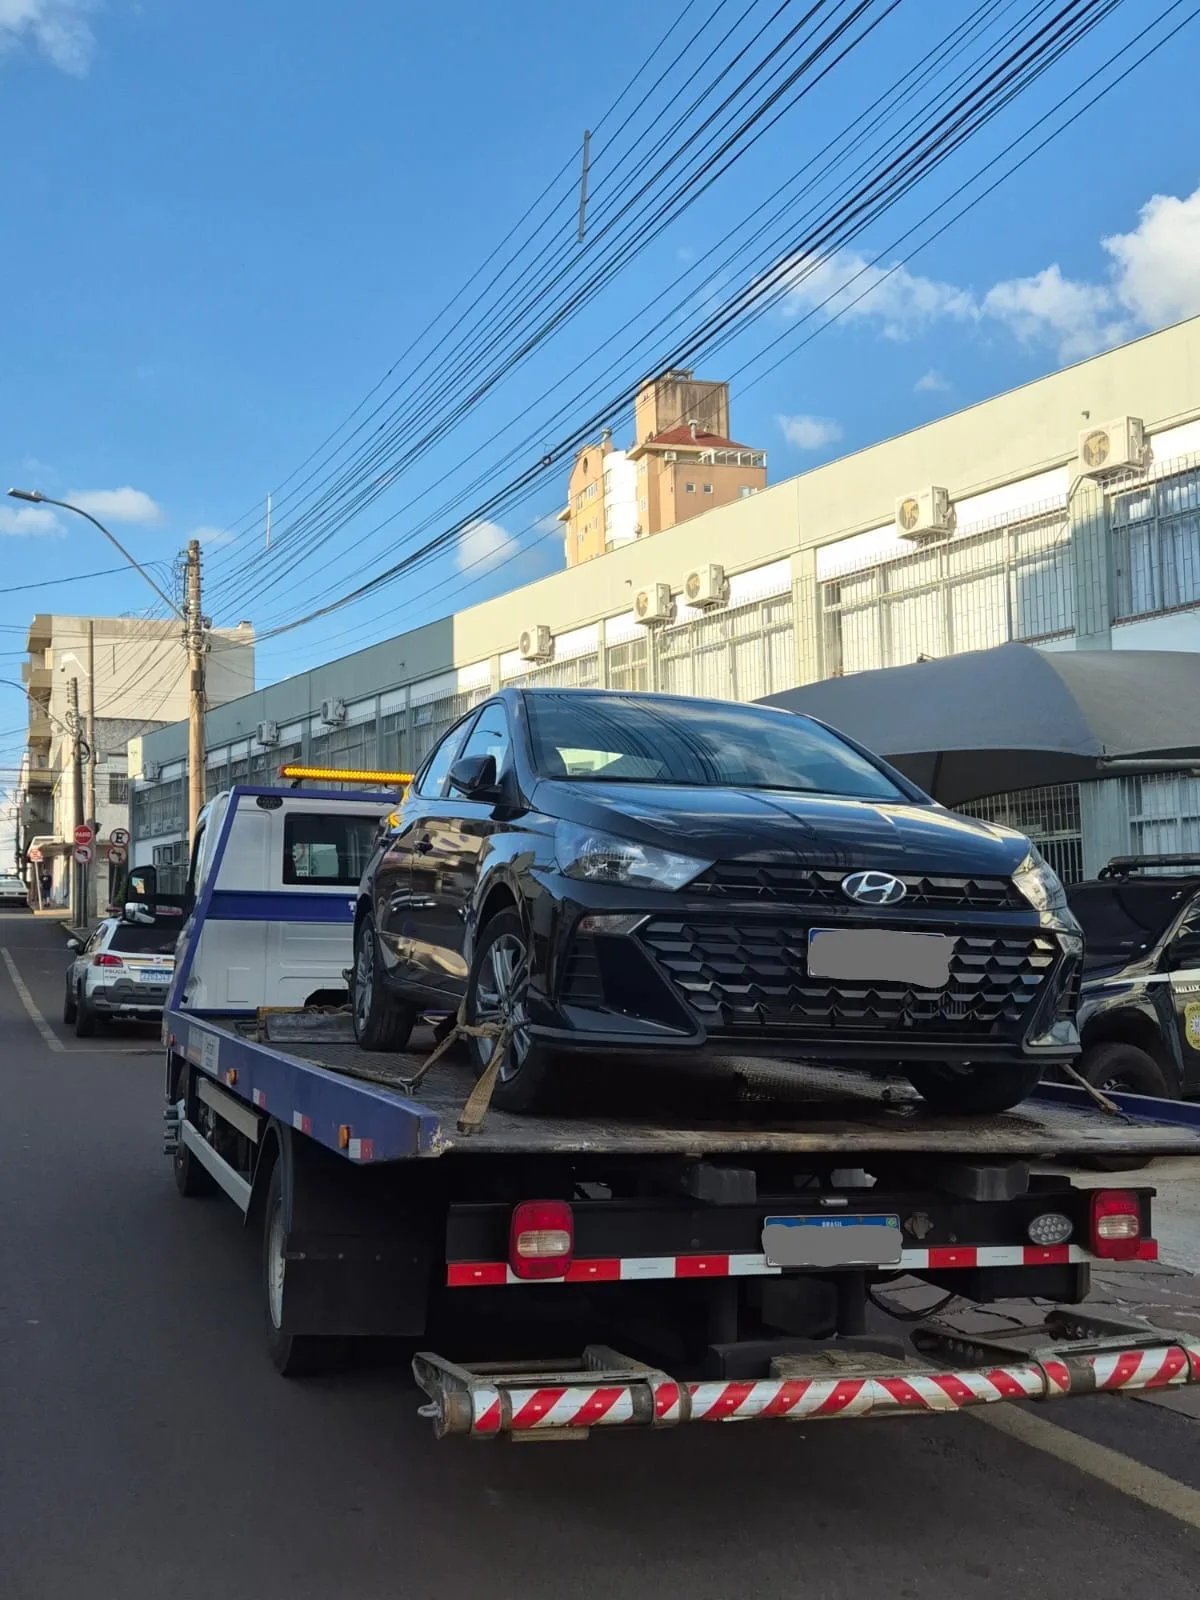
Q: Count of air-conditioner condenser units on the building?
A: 8